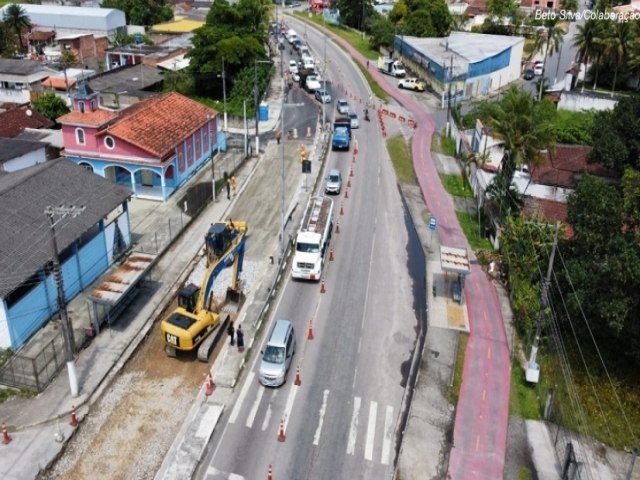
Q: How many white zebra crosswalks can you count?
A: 1